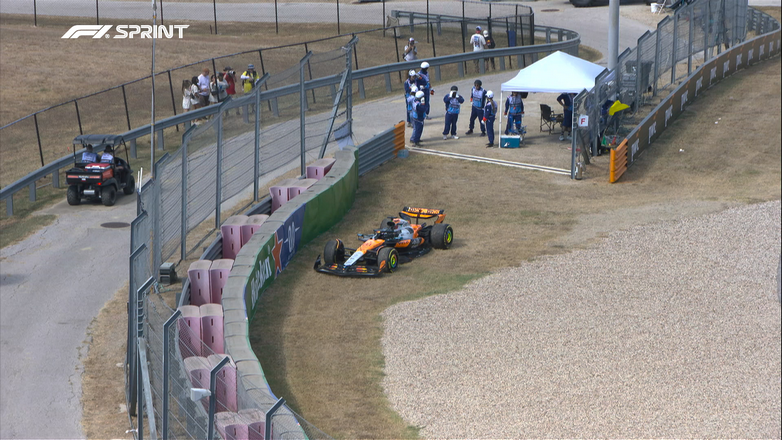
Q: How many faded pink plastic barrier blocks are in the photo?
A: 13